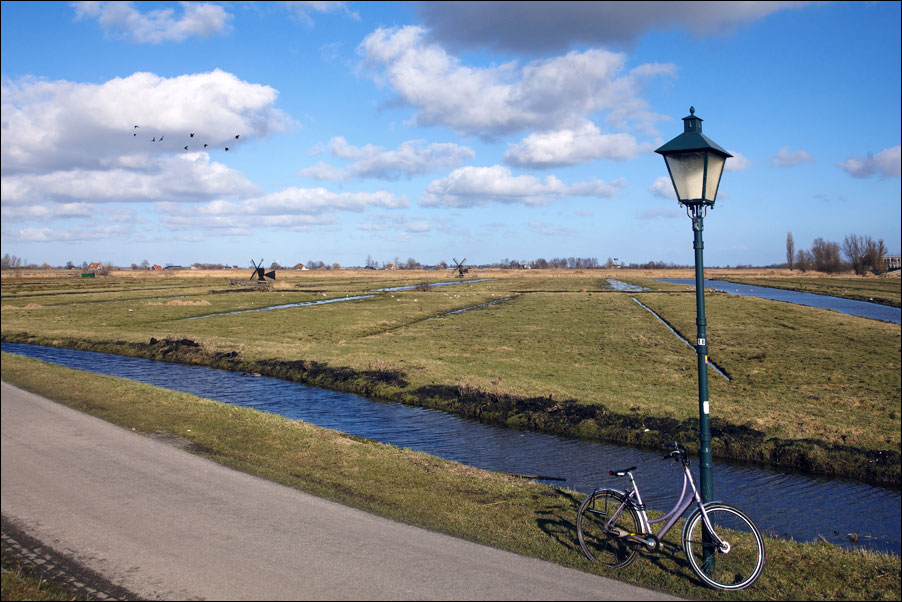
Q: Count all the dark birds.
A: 9